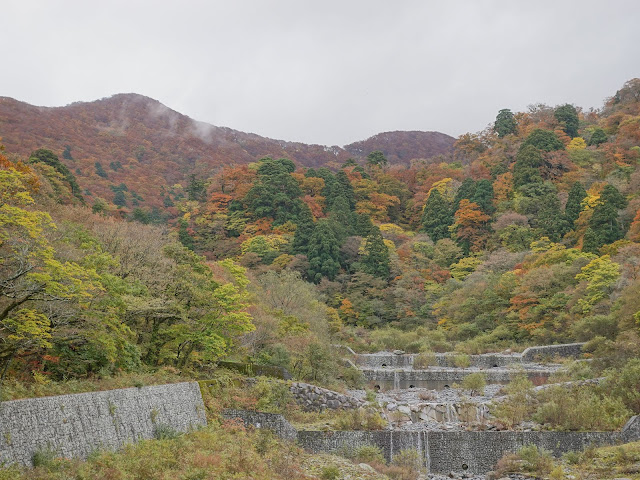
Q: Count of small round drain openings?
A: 6